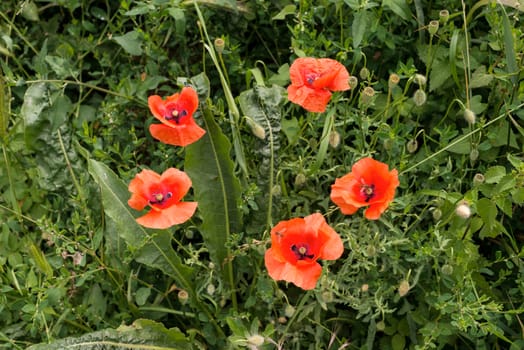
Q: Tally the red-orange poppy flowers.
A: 5